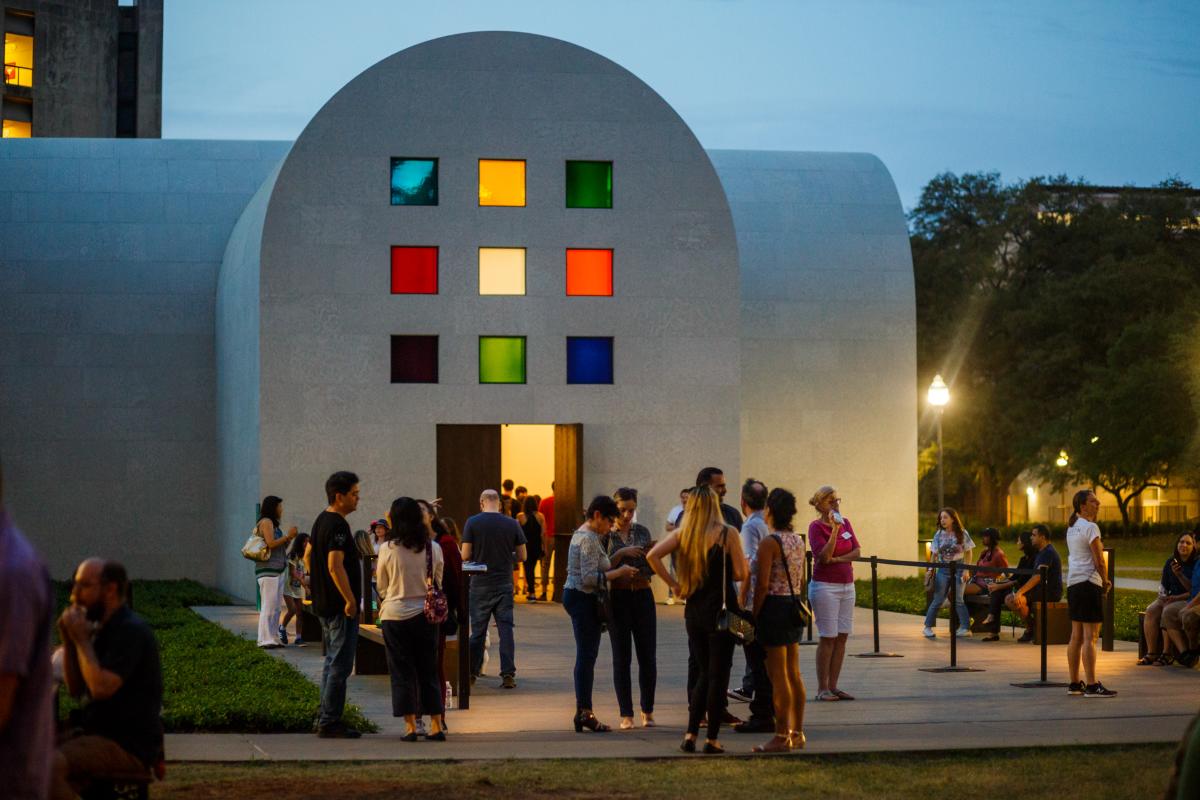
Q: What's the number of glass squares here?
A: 9